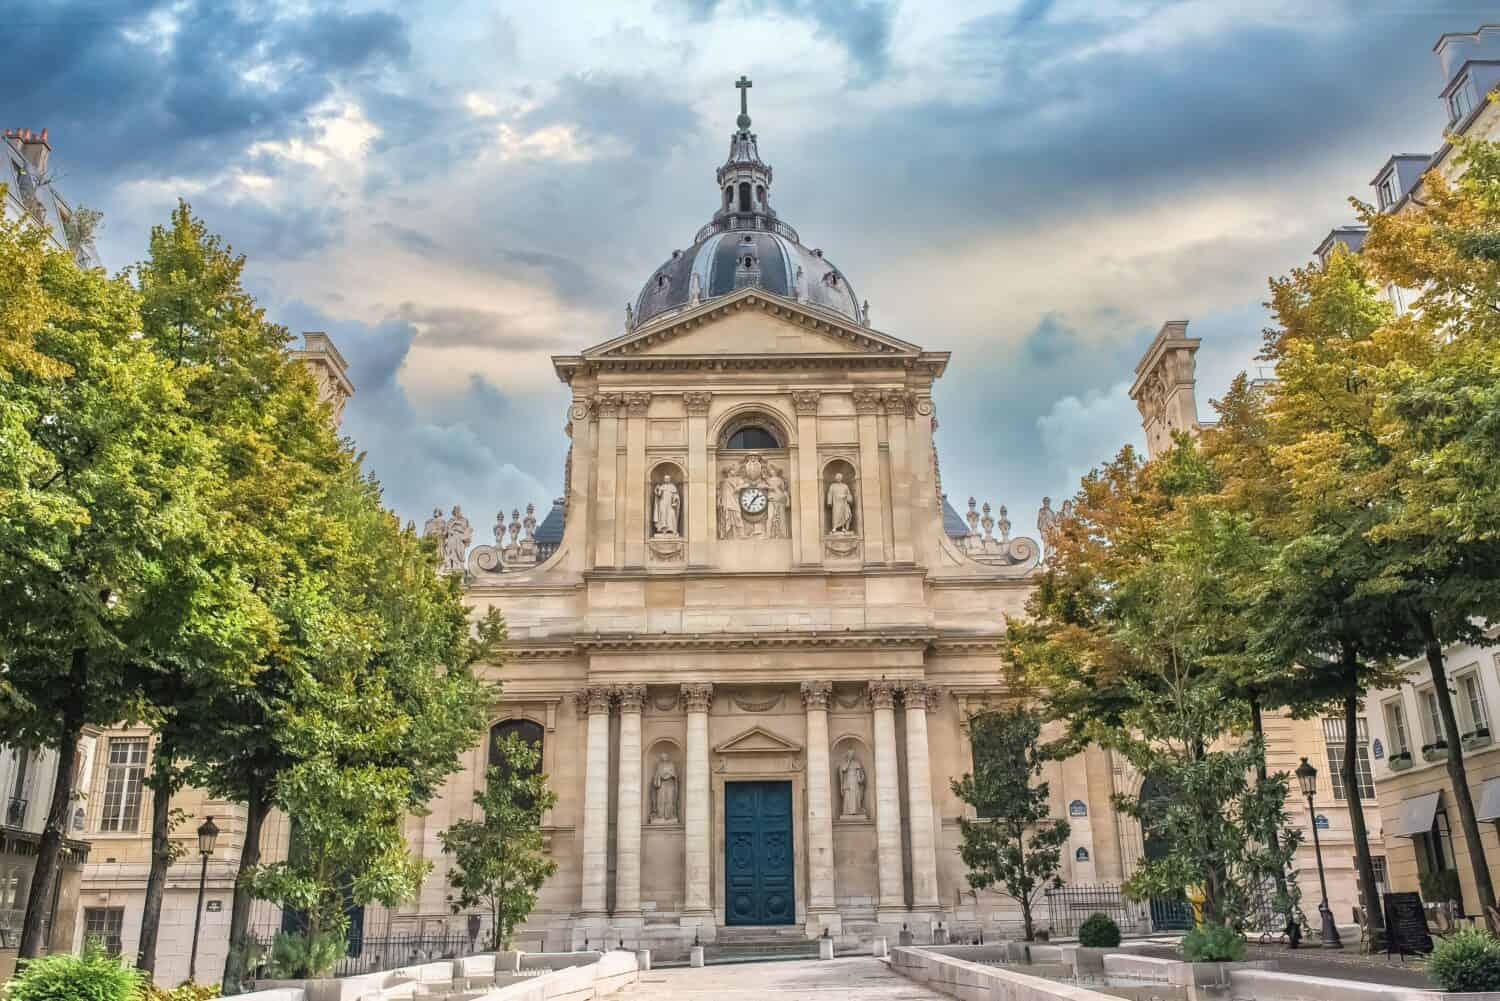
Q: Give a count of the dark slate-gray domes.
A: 1